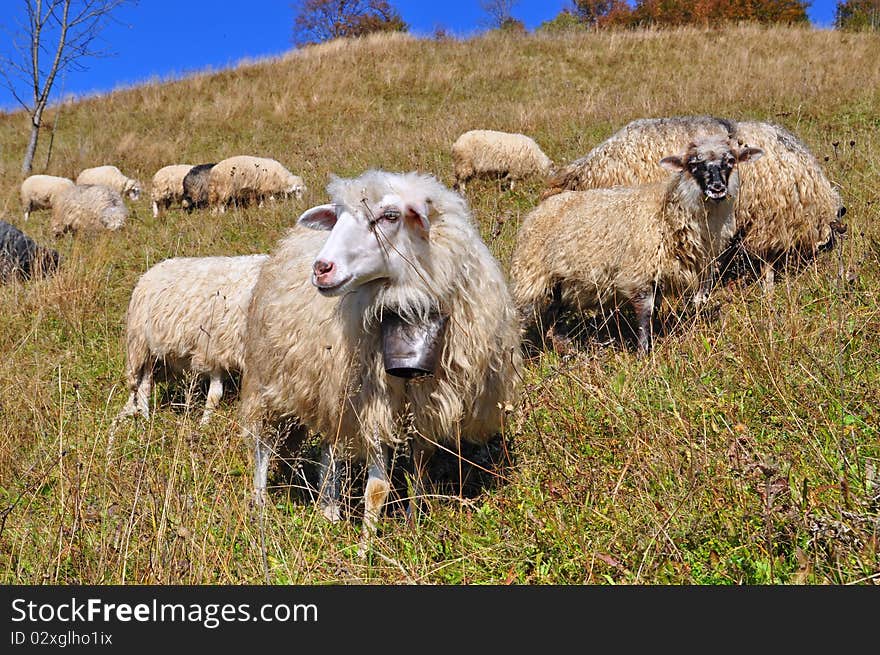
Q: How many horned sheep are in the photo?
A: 0